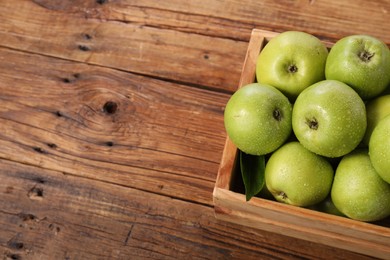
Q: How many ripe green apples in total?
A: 8